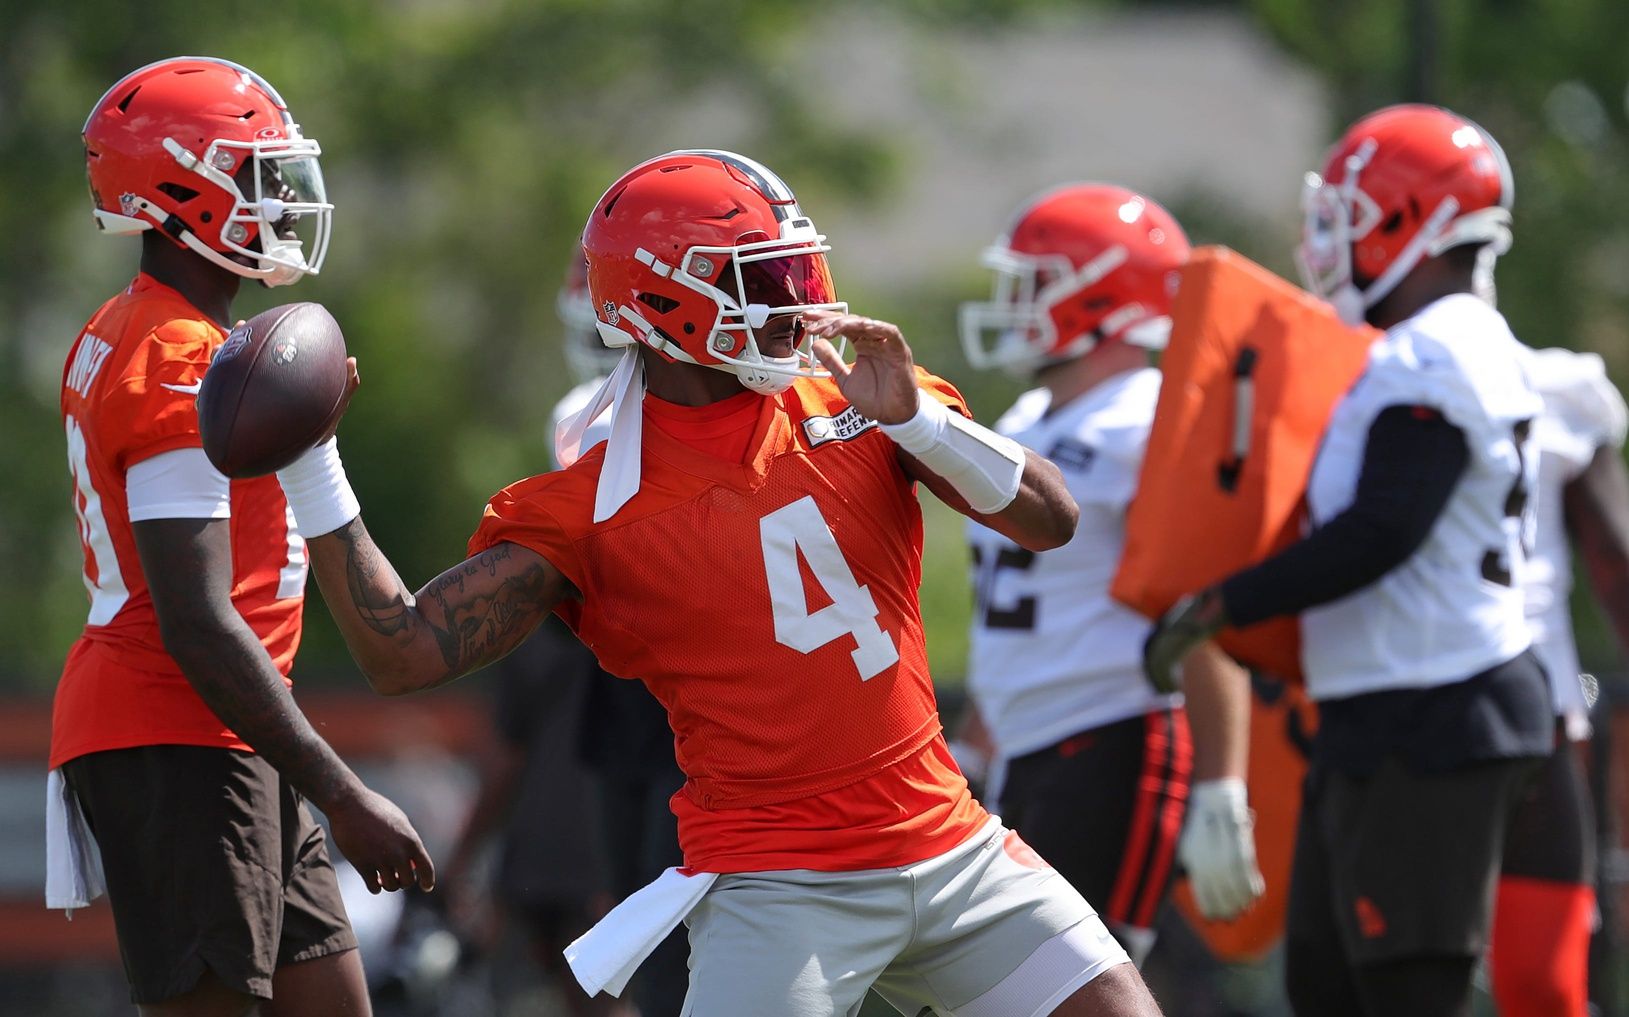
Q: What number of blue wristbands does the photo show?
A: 0